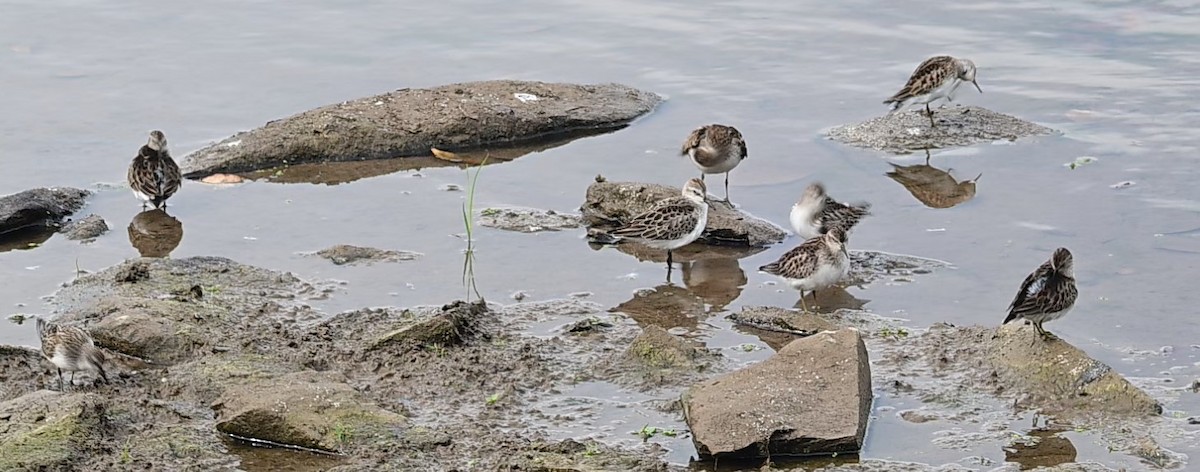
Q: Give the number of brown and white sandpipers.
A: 8